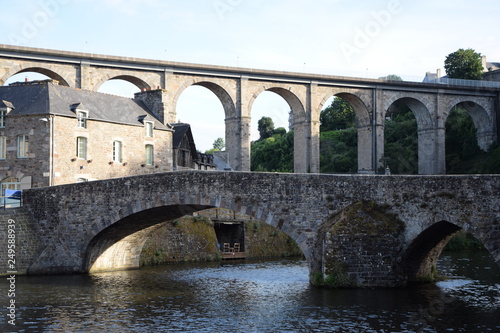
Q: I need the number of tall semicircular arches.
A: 7